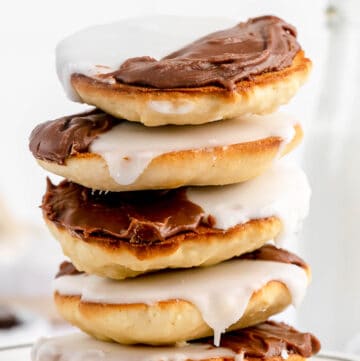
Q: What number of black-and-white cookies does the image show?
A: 5